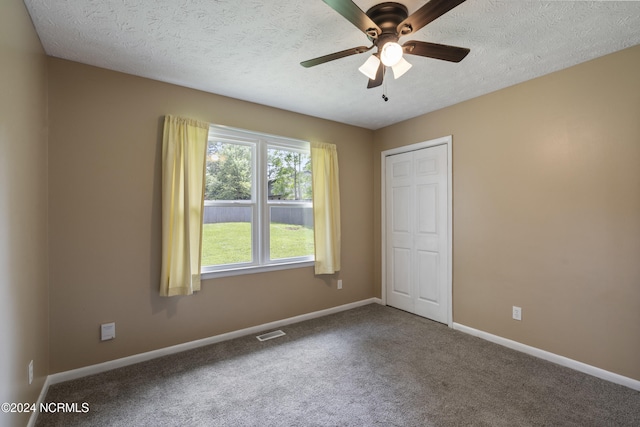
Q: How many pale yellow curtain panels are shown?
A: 2